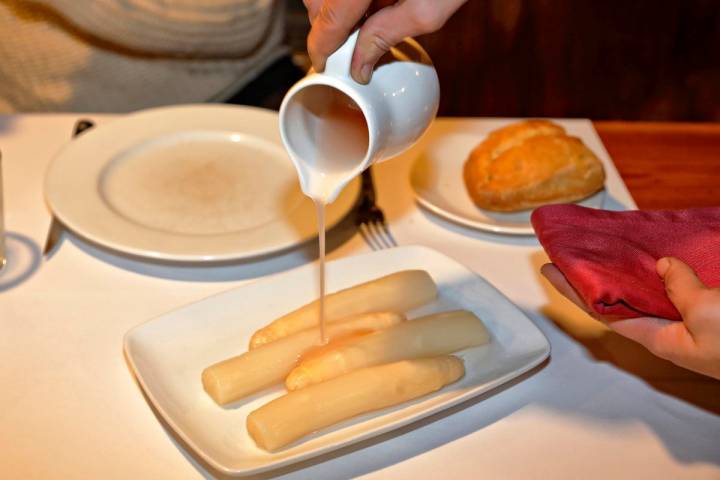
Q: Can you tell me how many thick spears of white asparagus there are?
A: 4